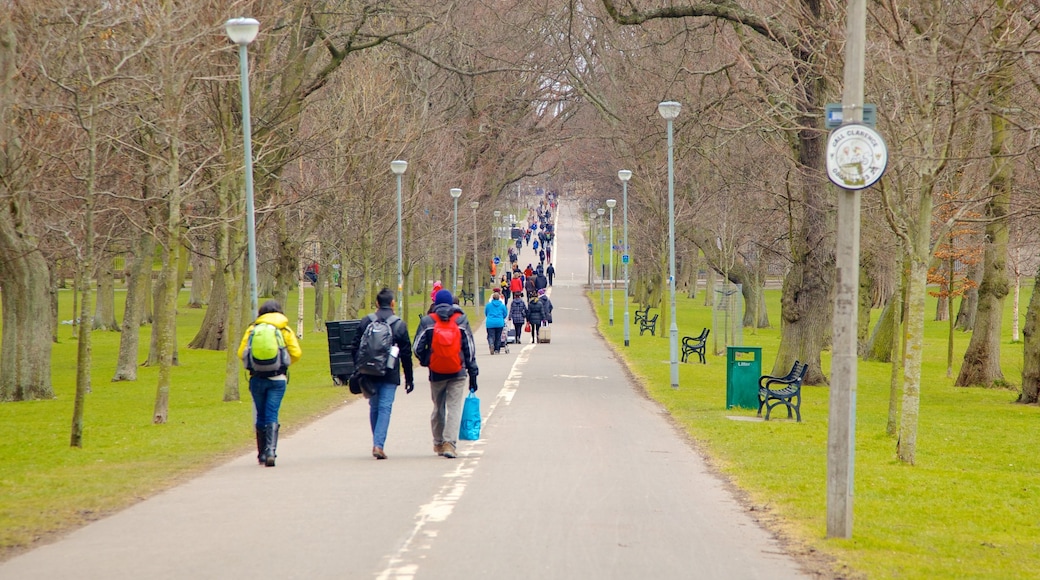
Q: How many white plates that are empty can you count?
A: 0